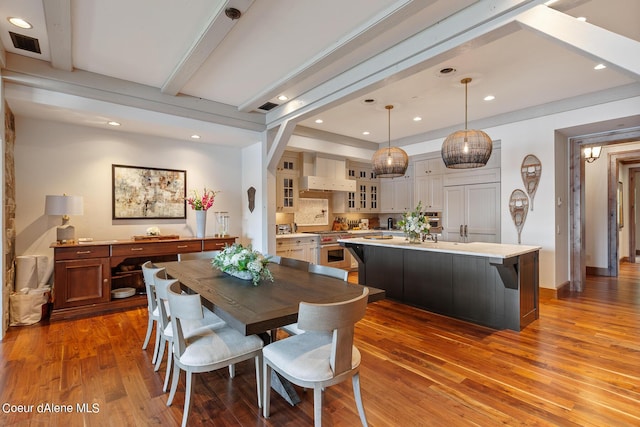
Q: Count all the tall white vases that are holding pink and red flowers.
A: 1